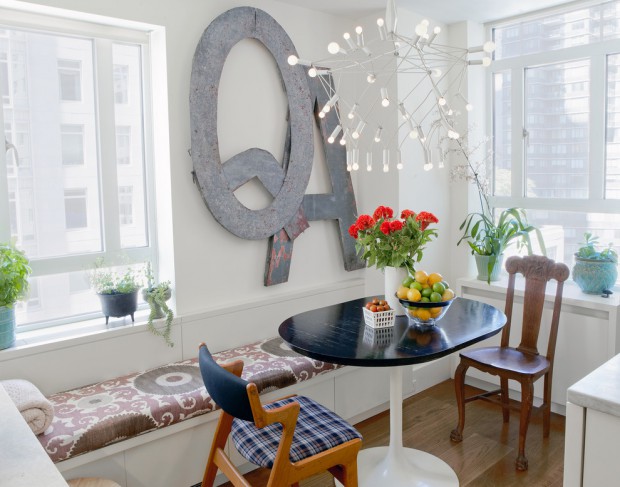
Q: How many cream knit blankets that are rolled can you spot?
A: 1